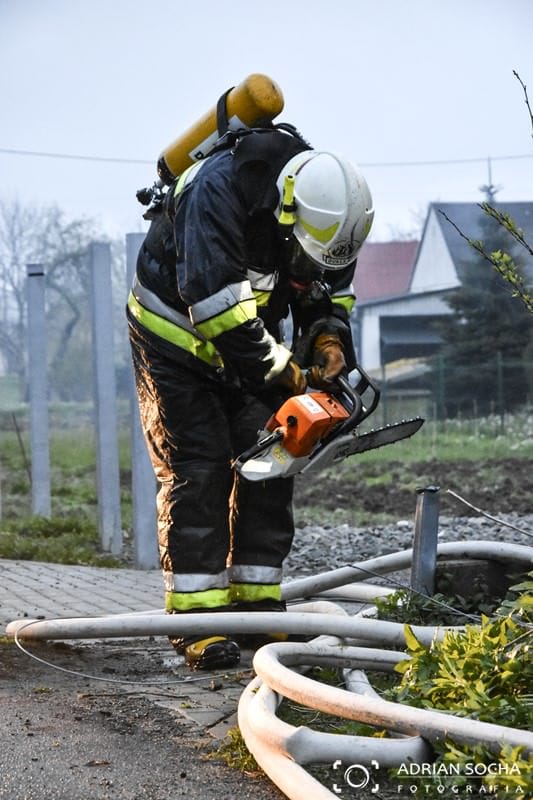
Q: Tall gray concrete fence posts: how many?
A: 3